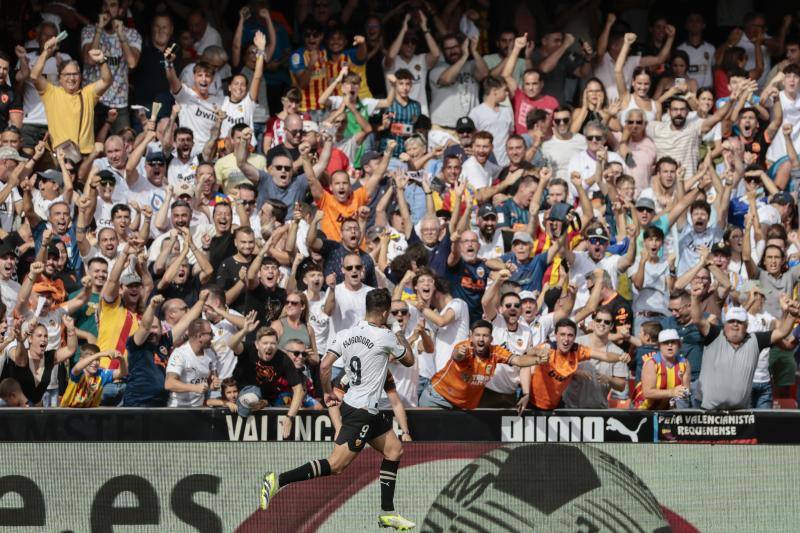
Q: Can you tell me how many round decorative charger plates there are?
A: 0